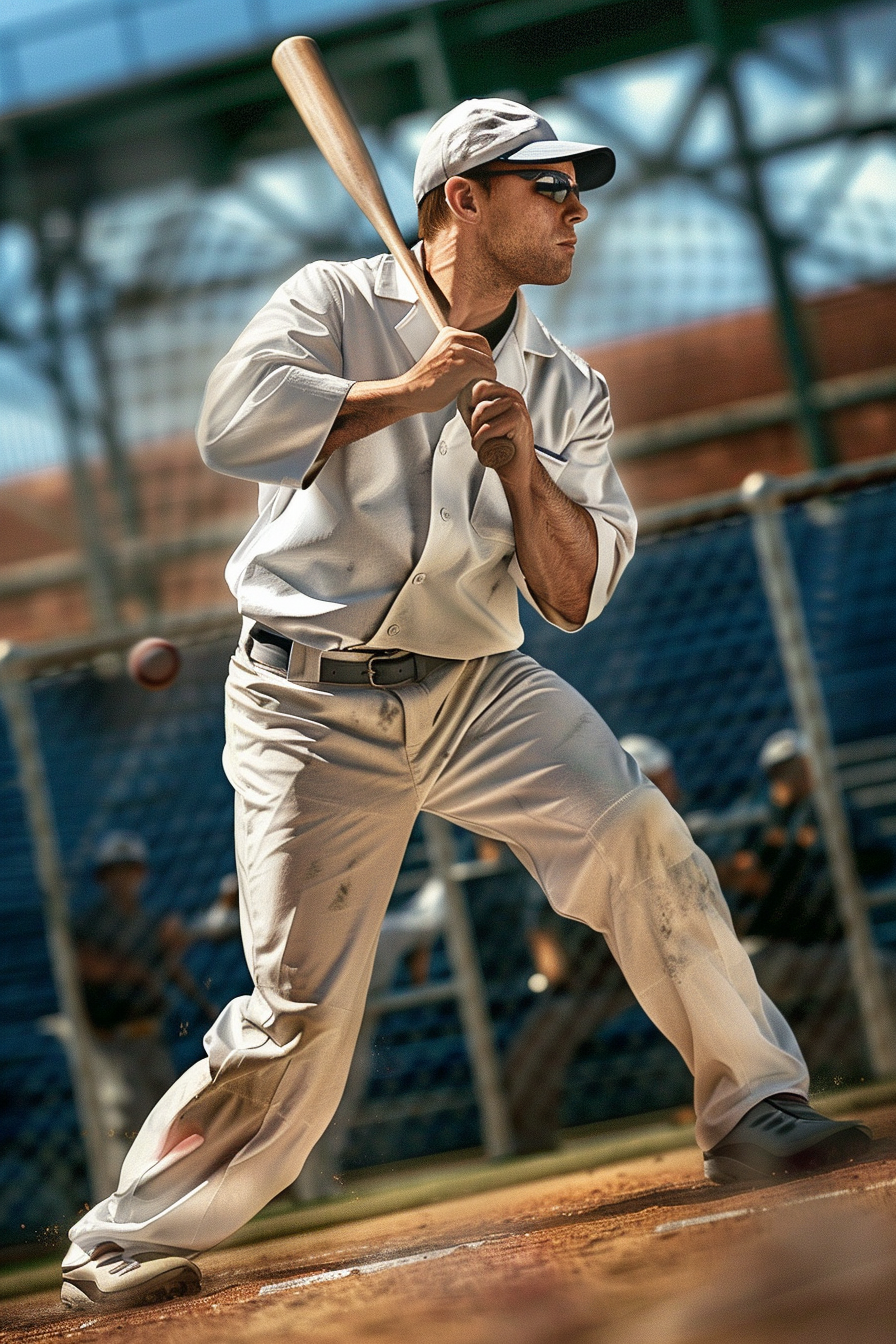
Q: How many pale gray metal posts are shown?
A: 3